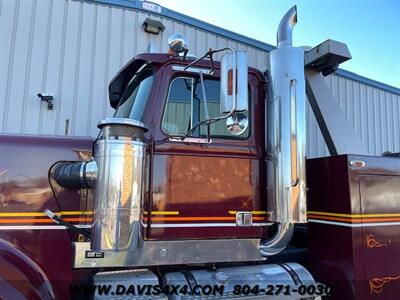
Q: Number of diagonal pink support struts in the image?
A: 0